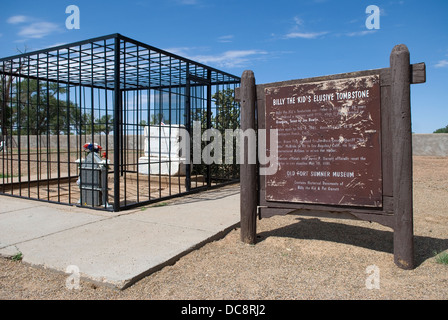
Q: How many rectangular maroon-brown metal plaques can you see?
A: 1